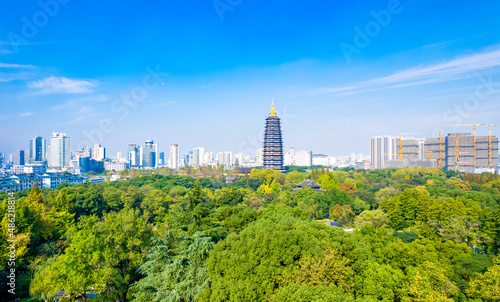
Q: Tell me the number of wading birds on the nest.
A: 0